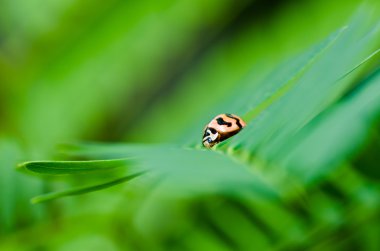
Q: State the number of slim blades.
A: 2